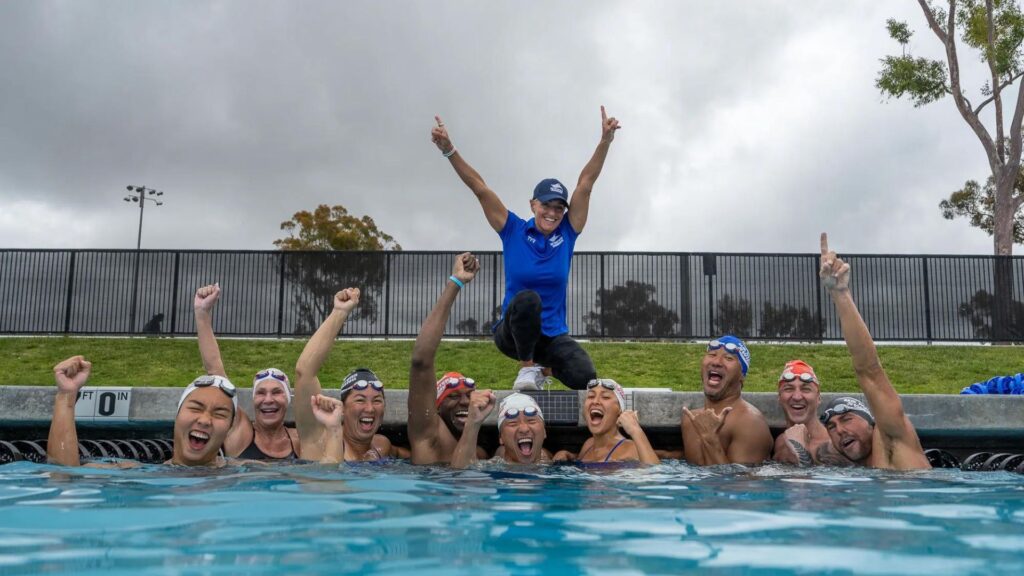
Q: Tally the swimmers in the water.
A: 9